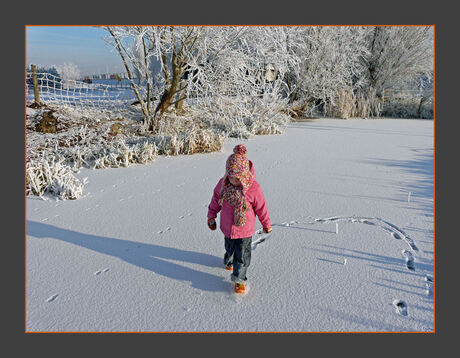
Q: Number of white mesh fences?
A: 1